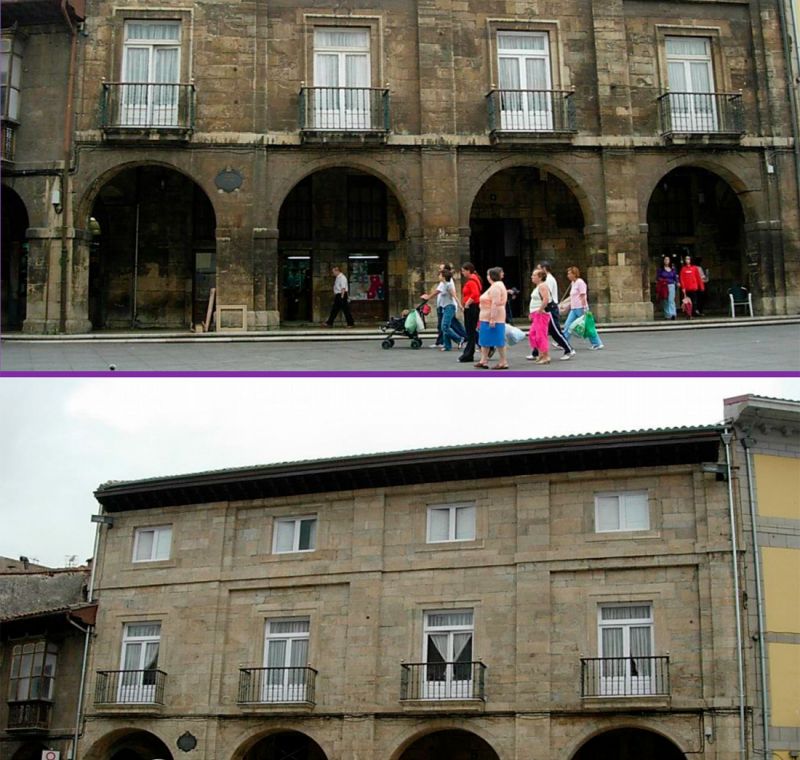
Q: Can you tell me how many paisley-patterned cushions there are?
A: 0